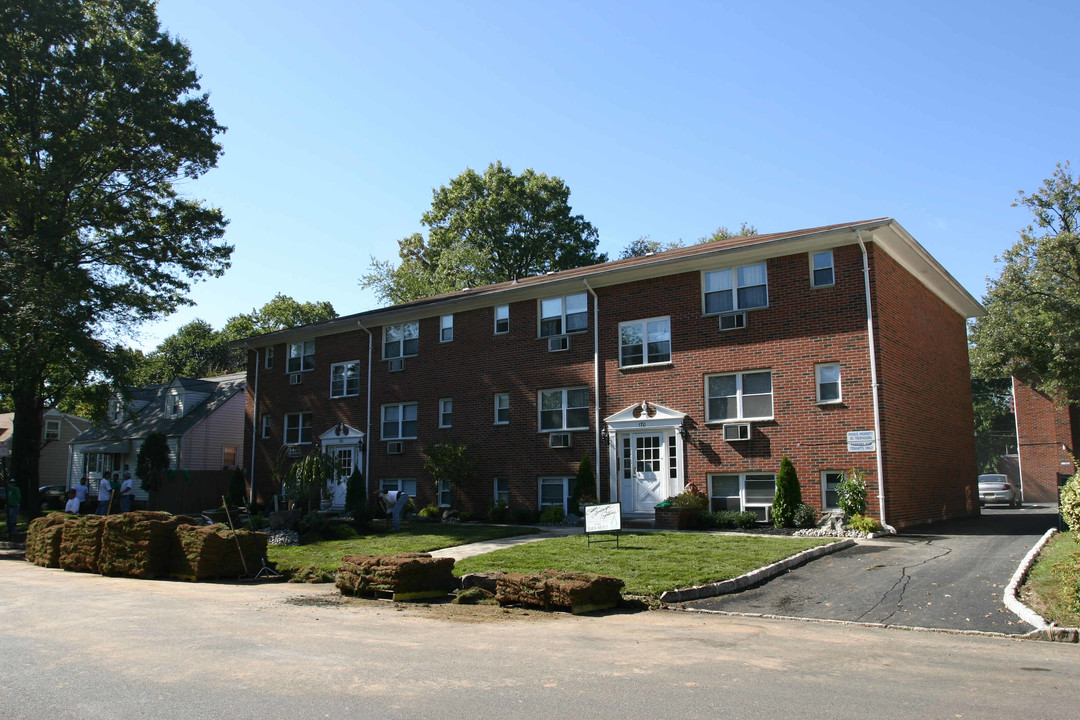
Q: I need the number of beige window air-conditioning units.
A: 8